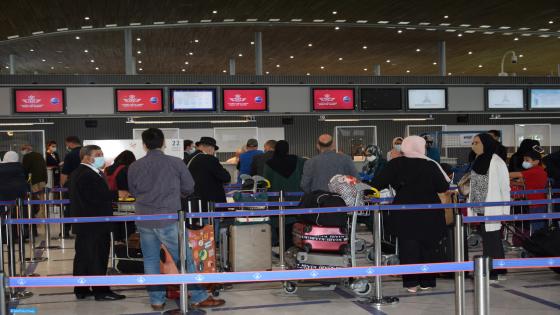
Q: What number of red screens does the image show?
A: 4